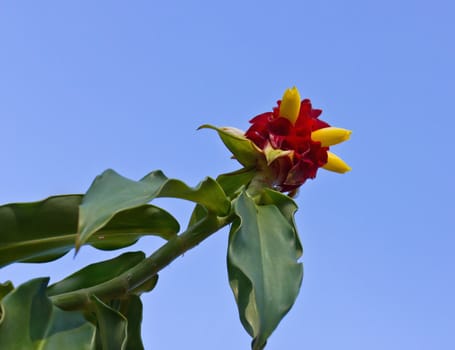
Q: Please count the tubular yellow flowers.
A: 3